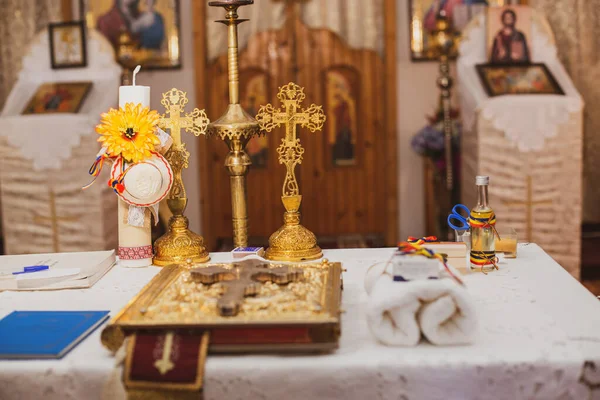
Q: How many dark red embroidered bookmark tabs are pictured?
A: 1